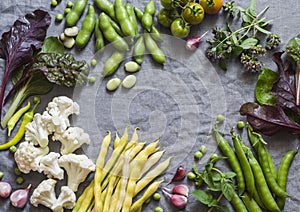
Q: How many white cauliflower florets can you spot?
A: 7